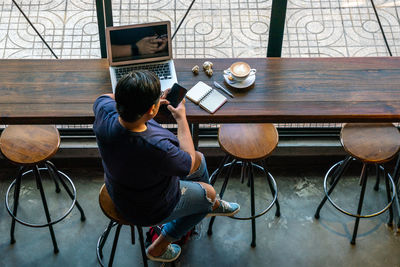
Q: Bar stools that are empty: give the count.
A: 3